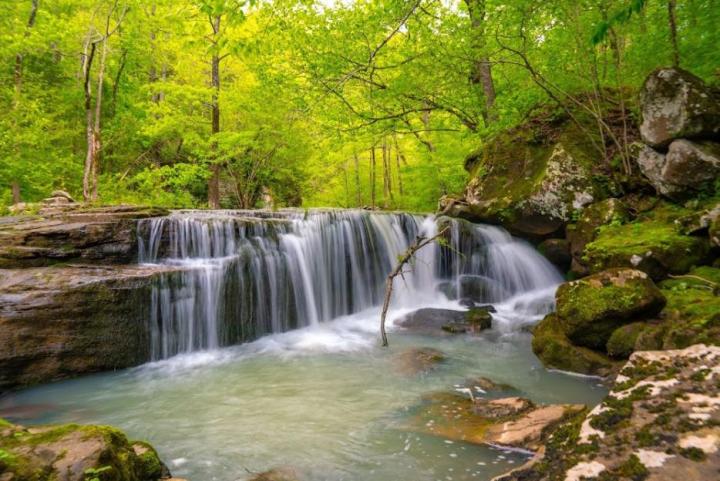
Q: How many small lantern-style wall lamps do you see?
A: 0